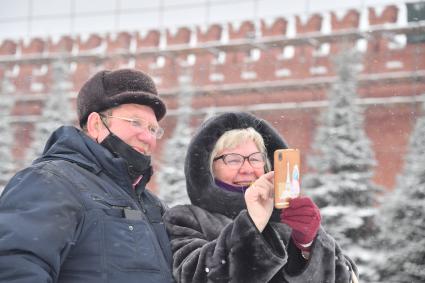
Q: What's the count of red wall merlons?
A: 13